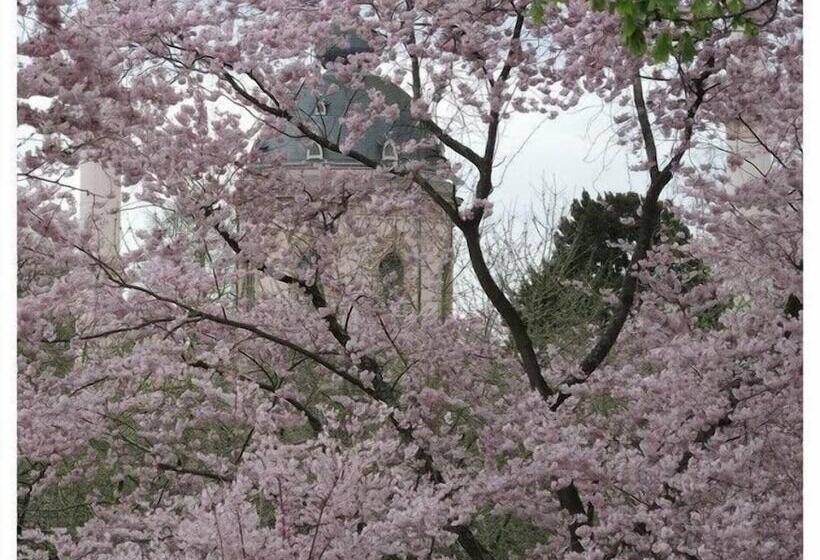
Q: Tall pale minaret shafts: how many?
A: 2